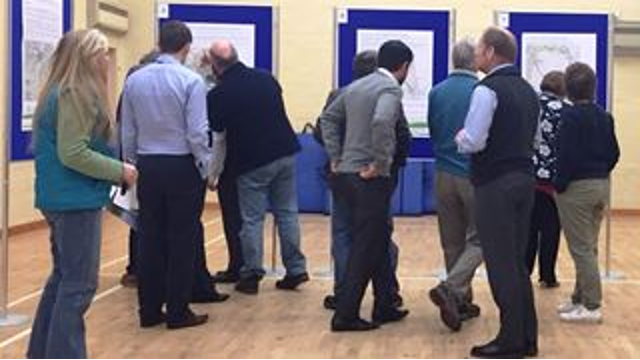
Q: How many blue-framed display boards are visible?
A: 4